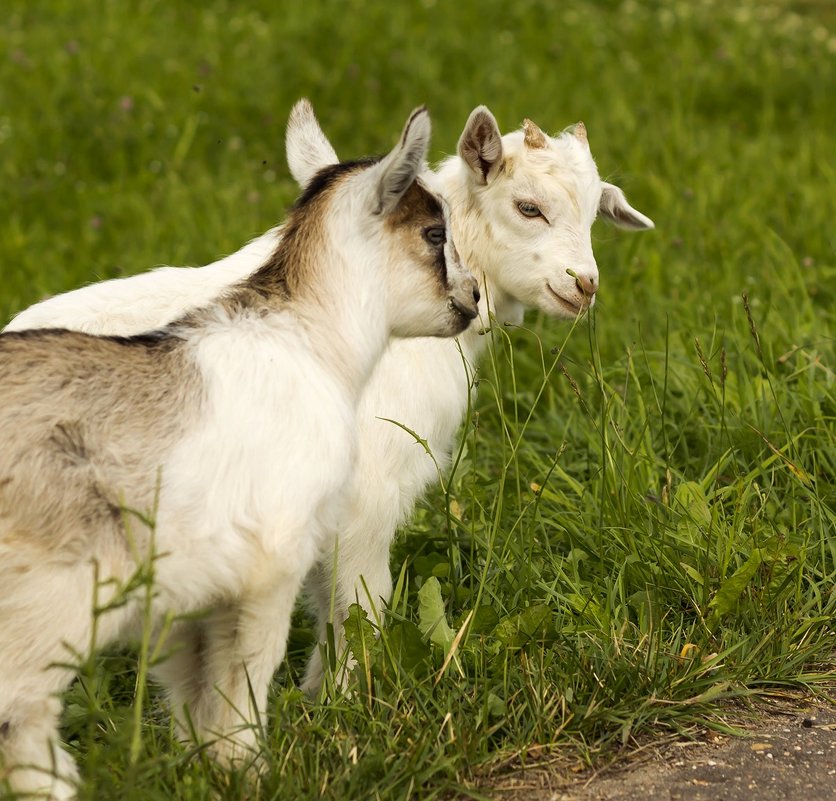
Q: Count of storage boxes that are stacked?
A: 0